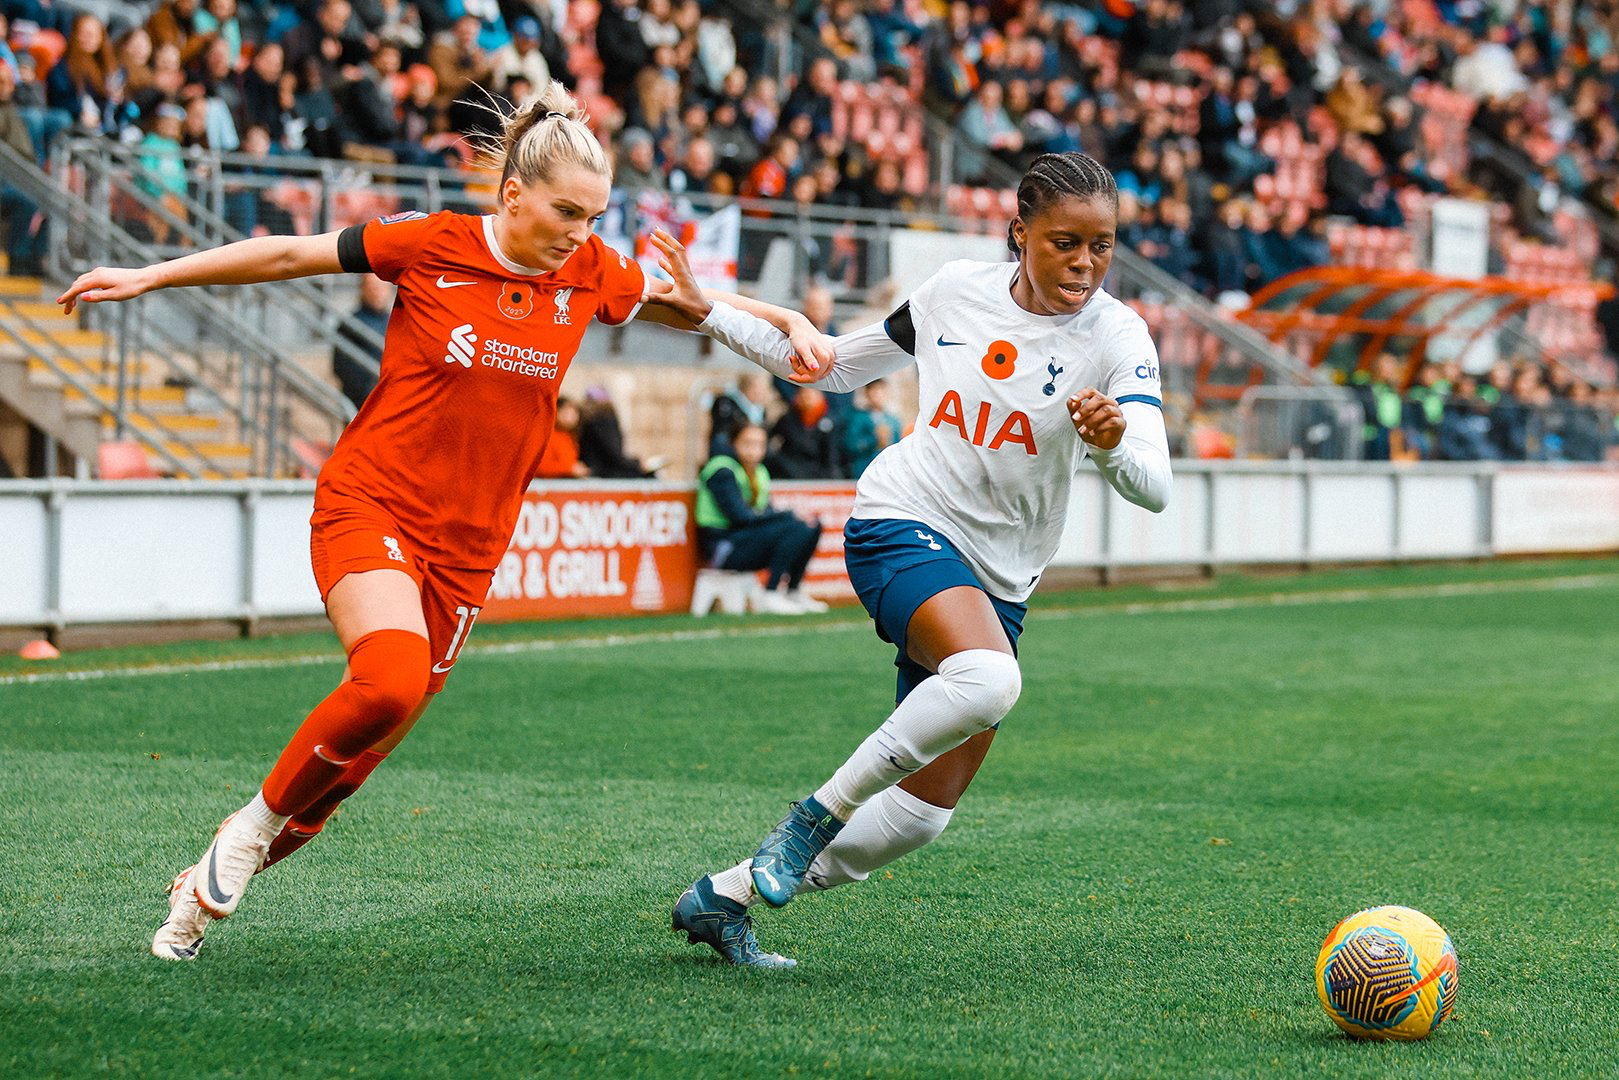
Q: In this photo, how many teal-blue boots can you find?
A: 2